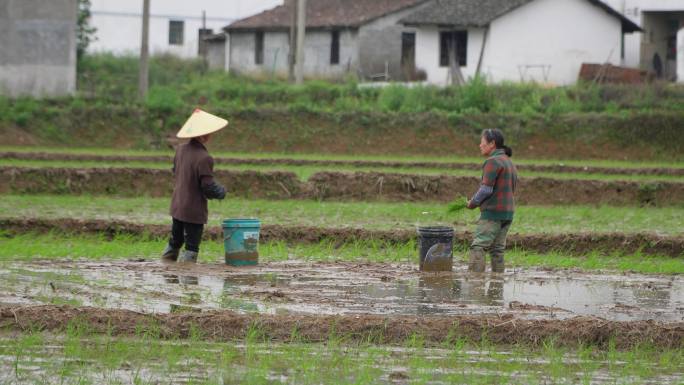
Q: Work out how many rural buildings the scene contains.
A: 5